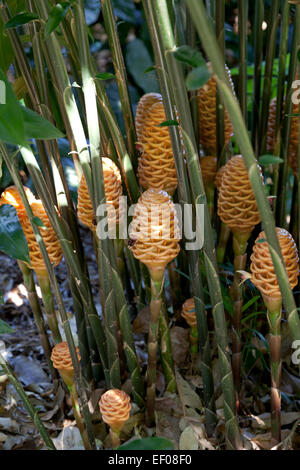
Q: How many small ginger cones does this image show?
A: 3